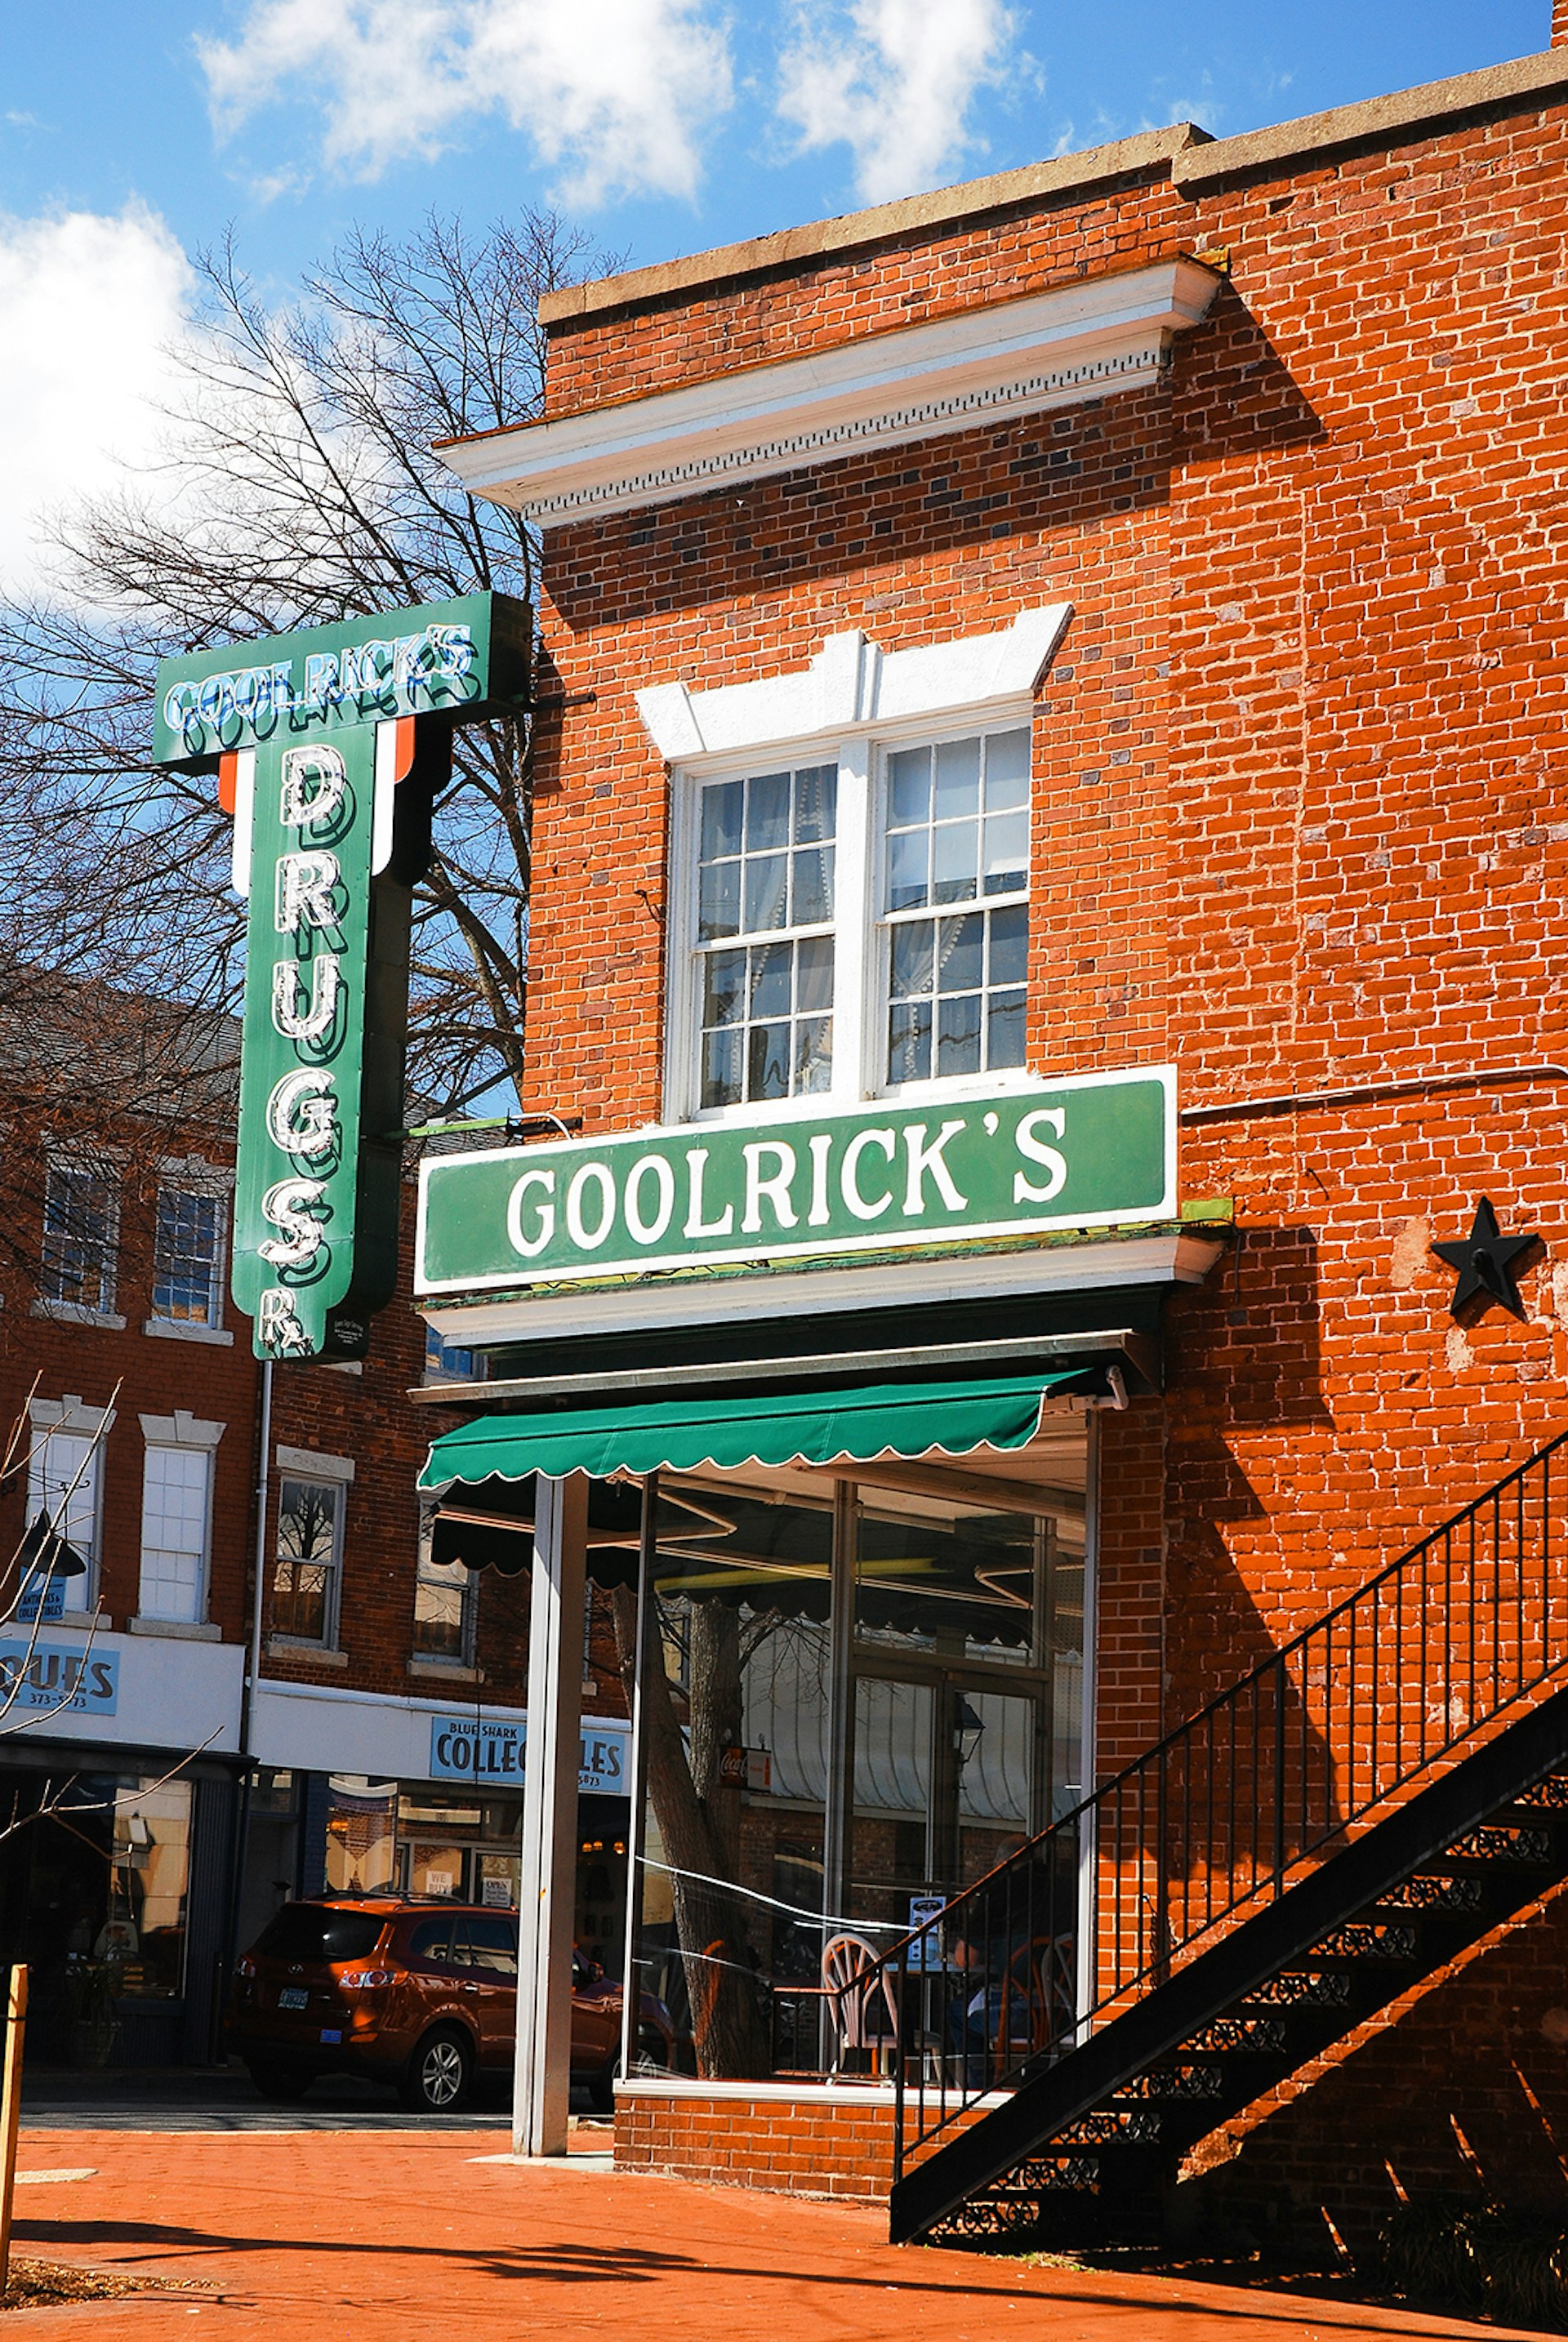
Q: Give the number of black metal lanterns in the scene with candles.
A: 0